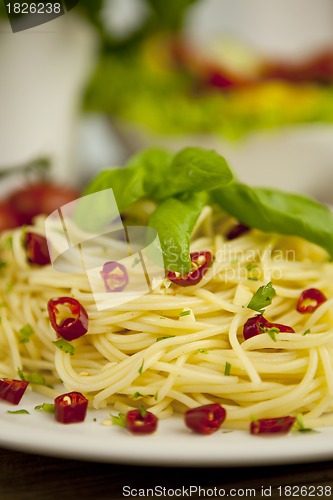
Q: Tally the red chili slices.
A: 12